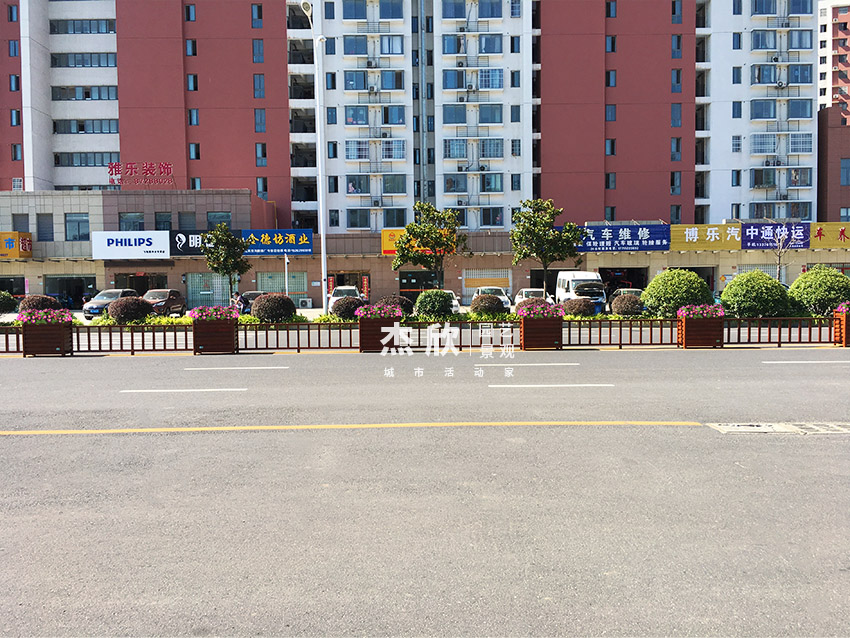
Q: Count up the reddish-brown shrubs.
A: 9